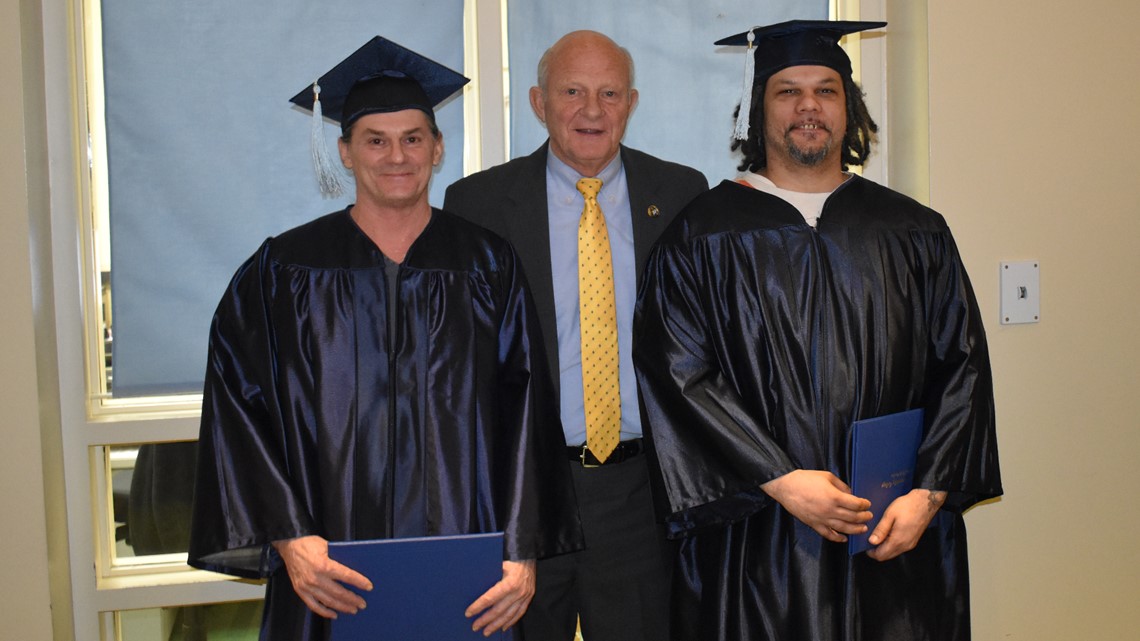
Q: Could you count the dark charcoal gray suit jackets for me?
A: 1